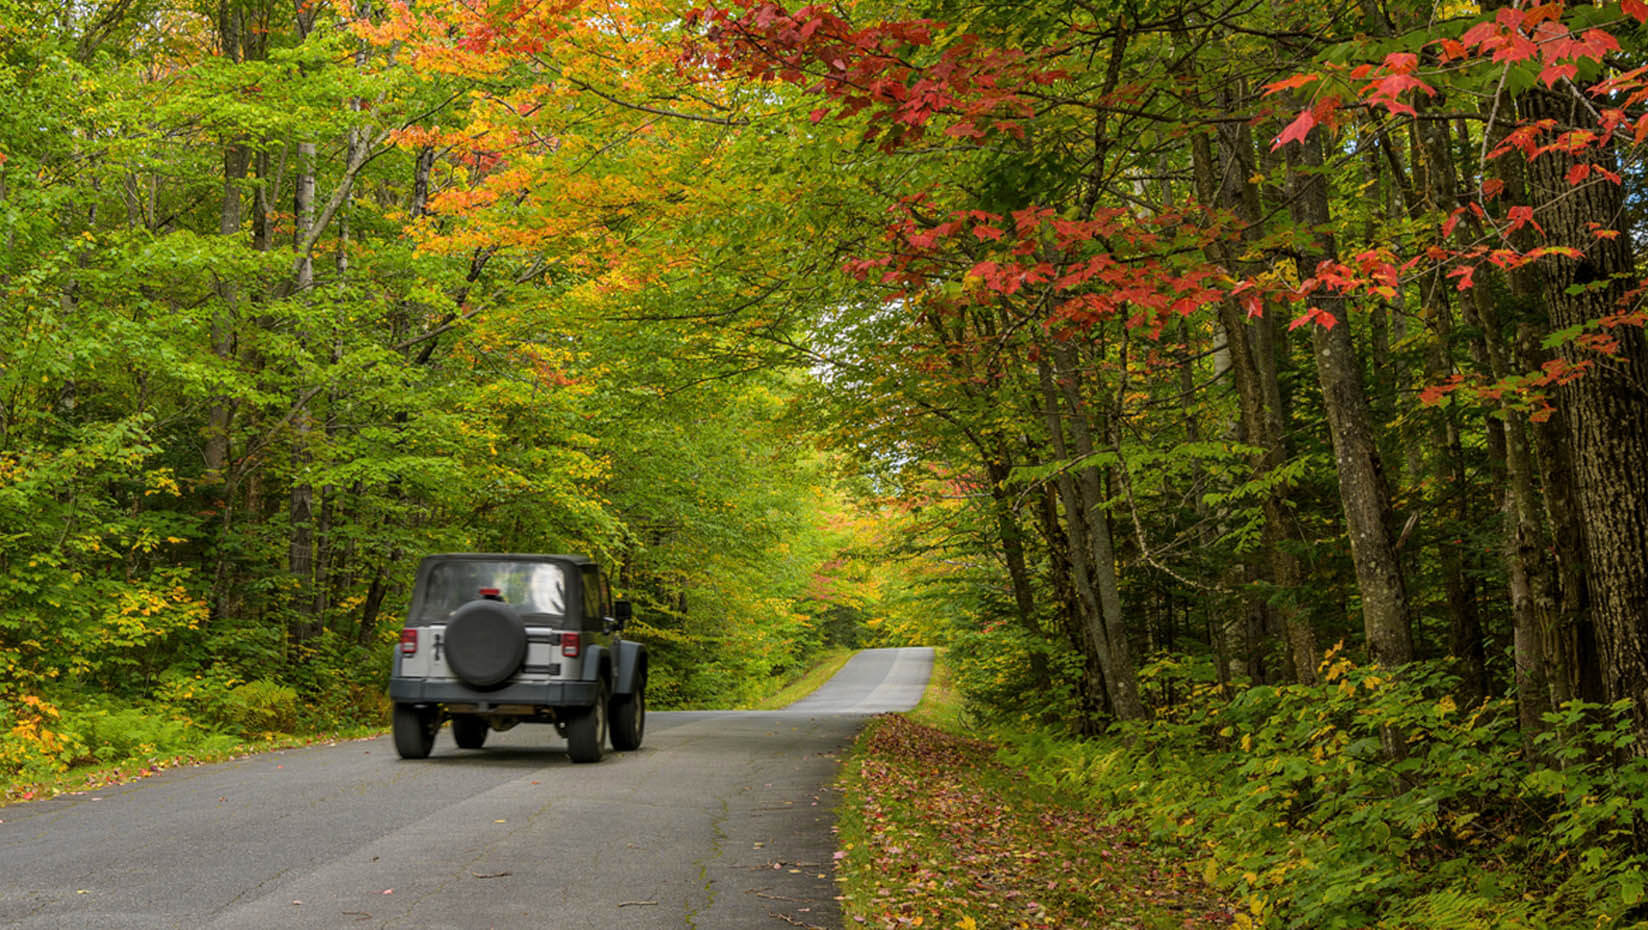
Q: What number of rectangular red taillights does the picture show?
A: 2